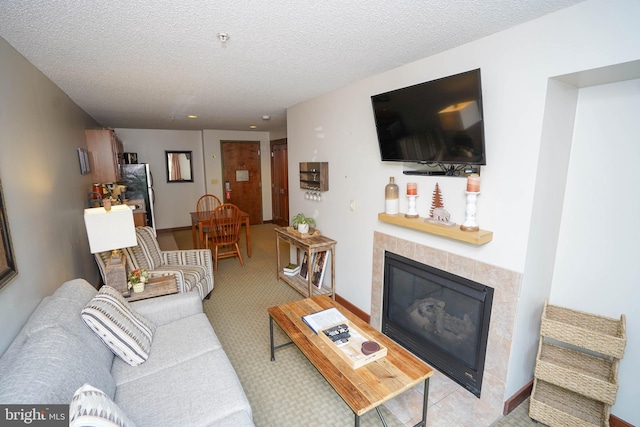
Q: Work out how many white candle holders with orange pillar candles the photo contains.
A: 2